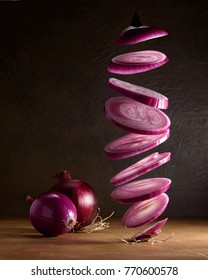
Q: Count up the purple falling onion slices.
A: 9